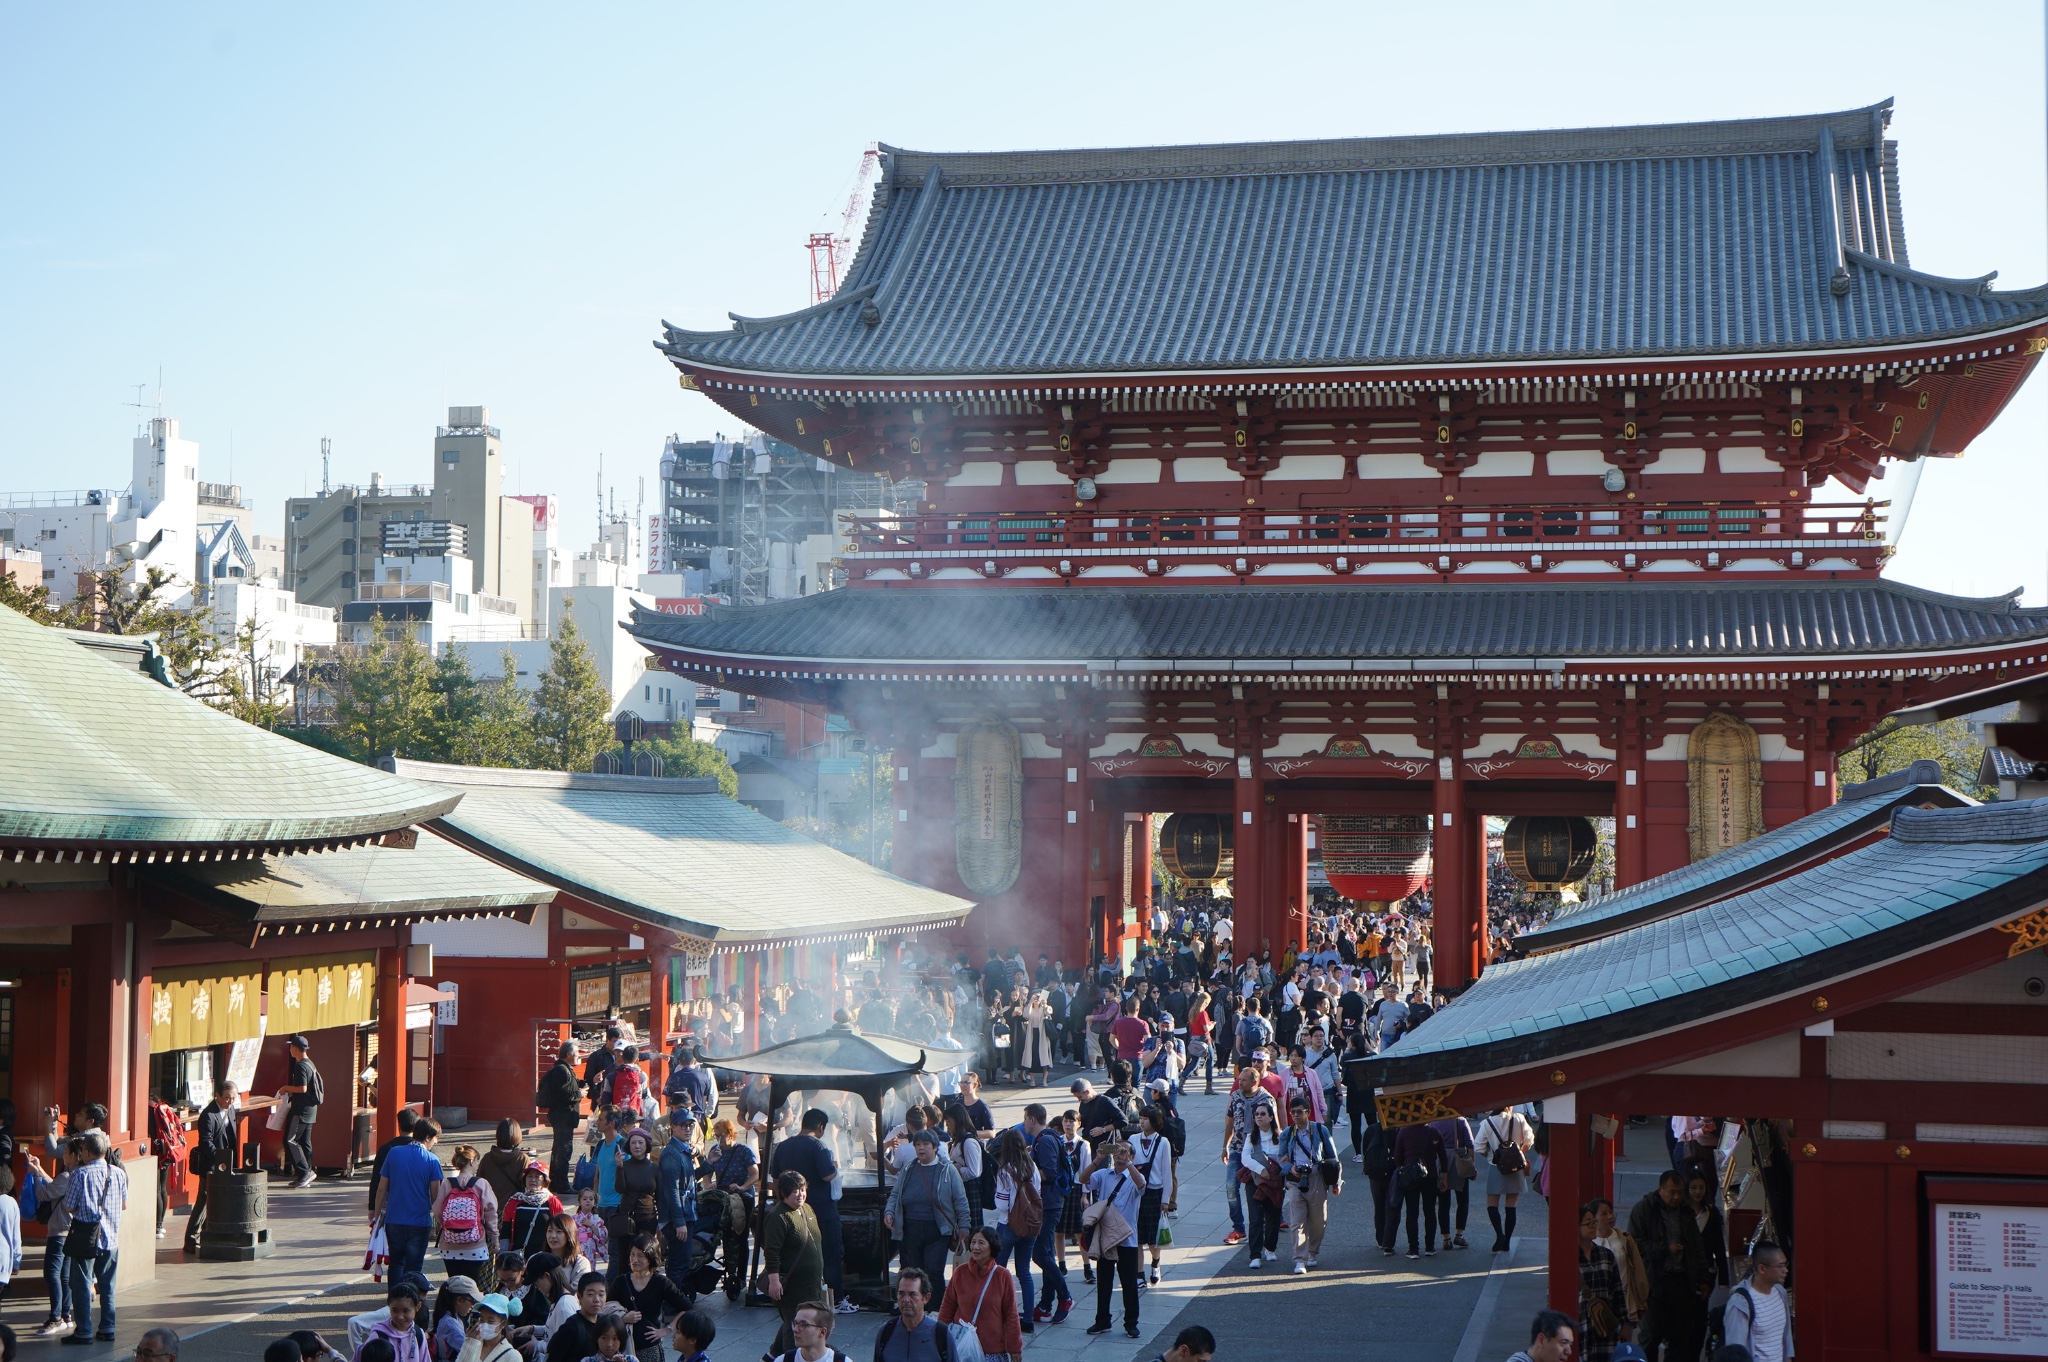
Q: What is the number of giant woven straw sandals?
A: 2